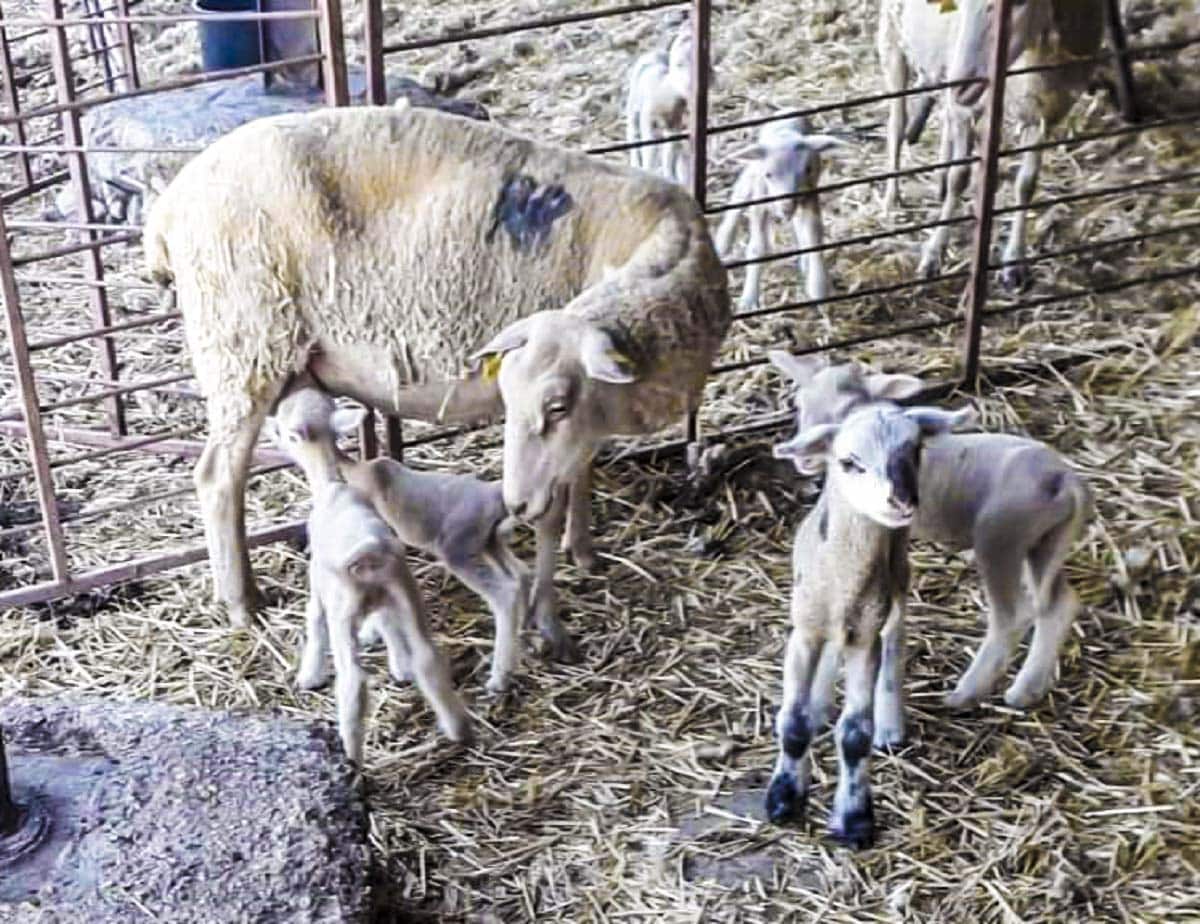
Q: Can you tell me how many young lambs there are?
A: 6